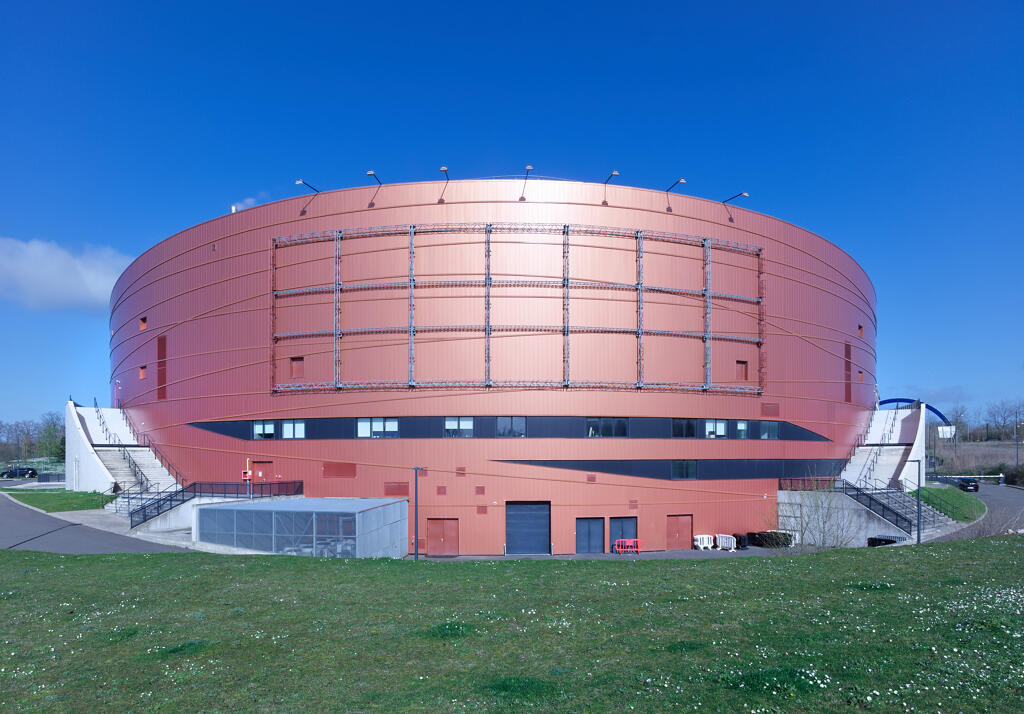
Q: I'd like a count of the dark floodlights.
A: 7